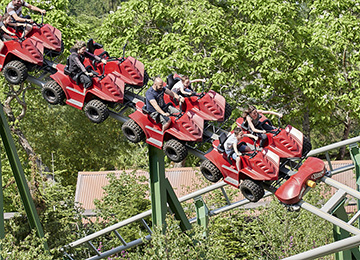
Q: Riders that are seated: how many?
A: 7